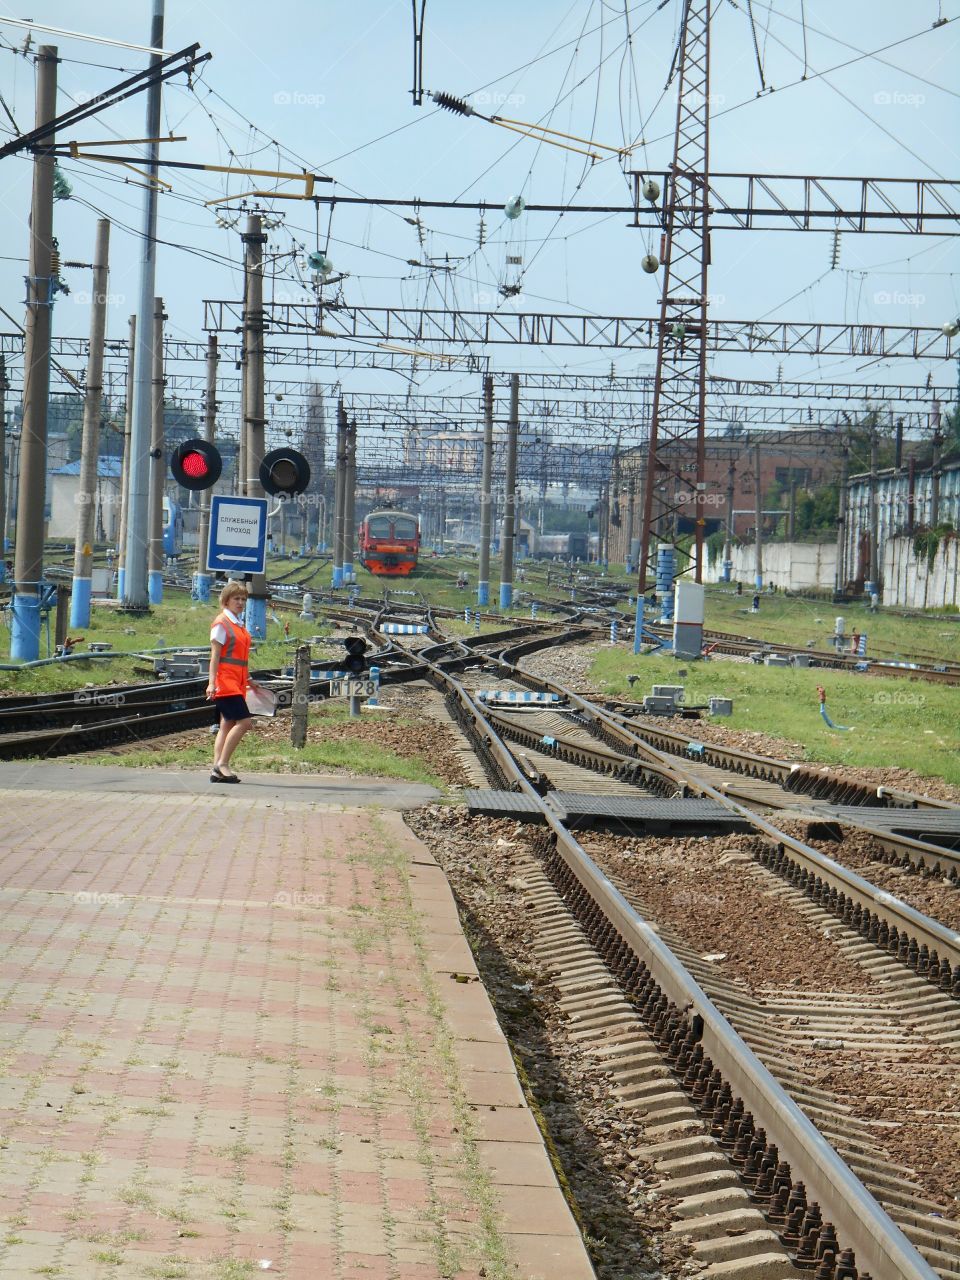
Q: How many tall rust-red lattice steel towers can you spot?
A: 1